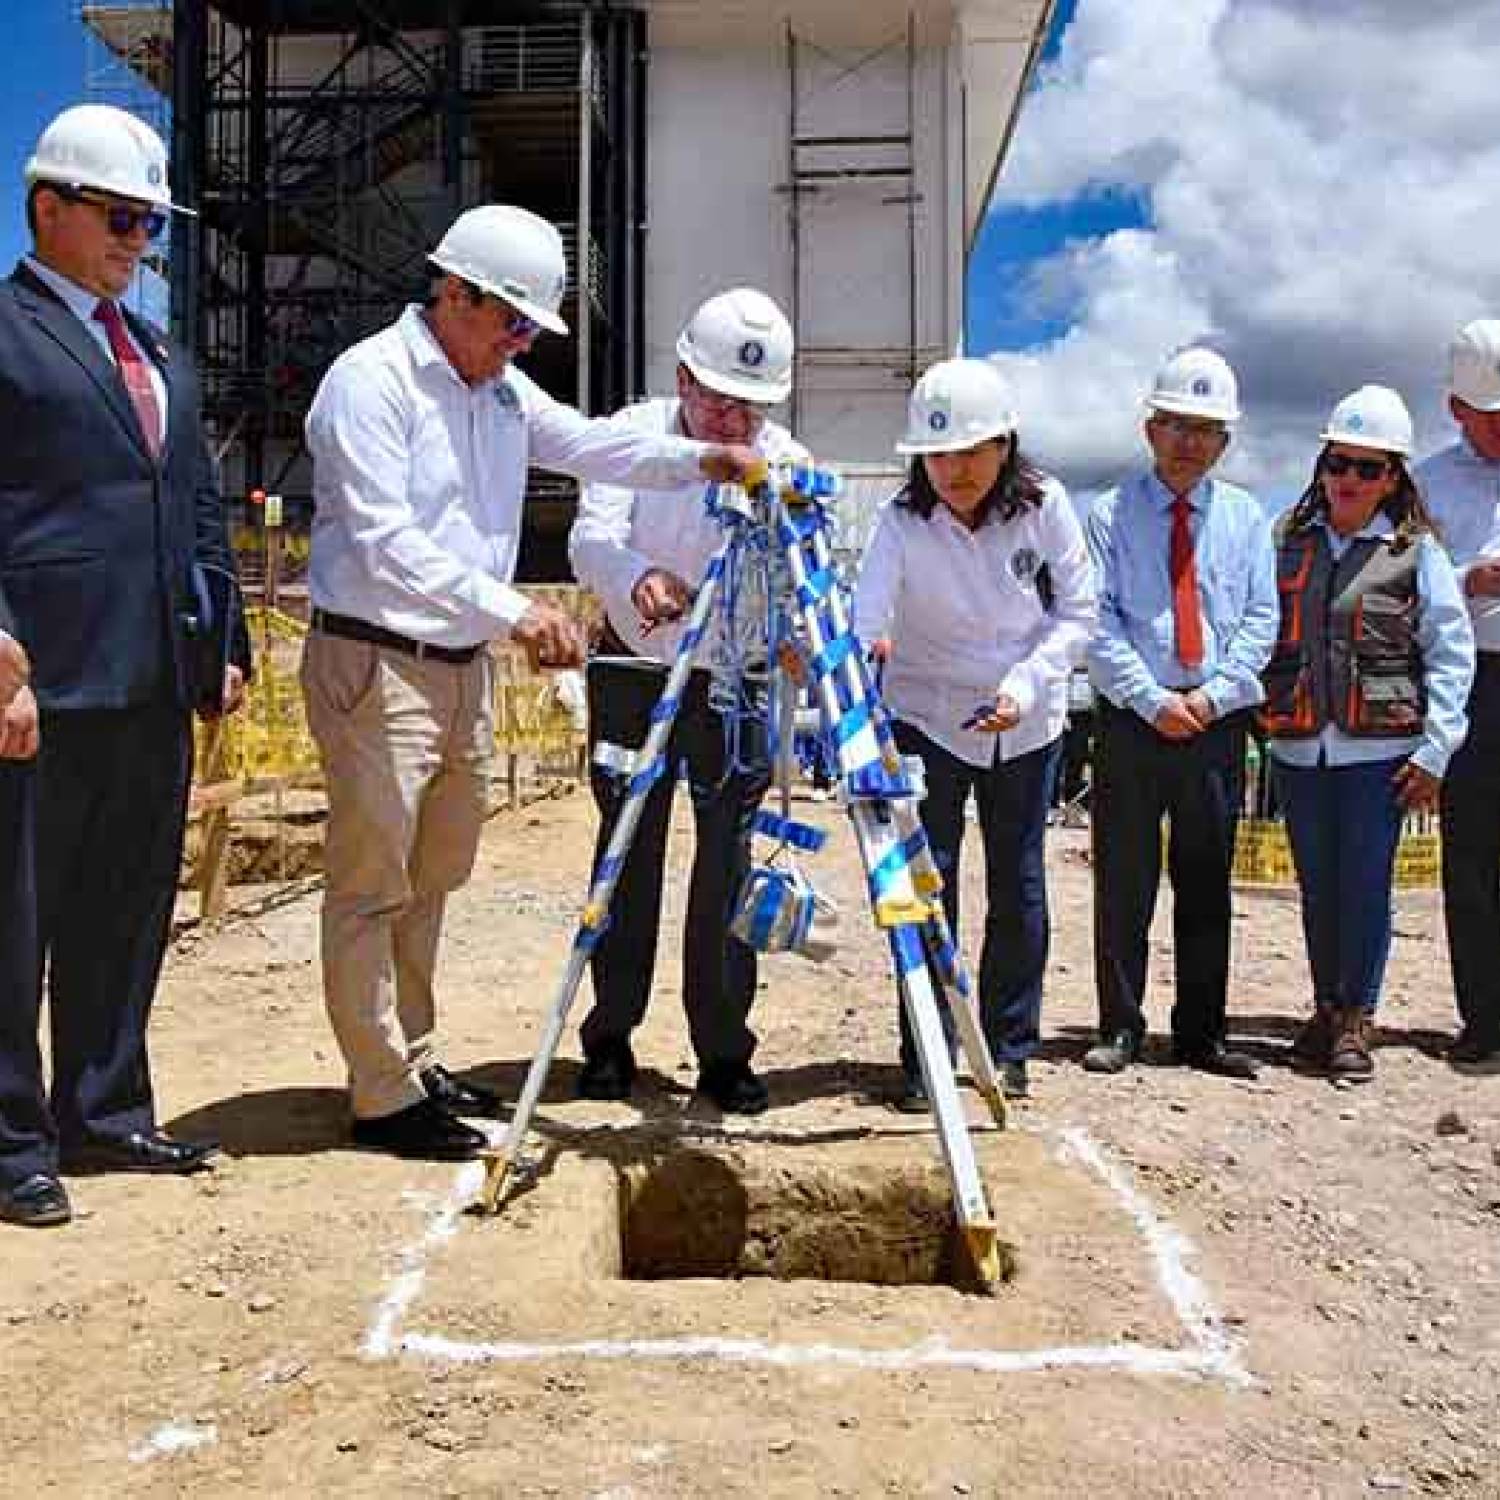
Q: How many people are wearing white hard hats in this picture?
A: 7